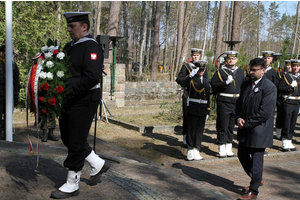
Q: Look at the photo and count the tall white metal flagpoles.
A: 1